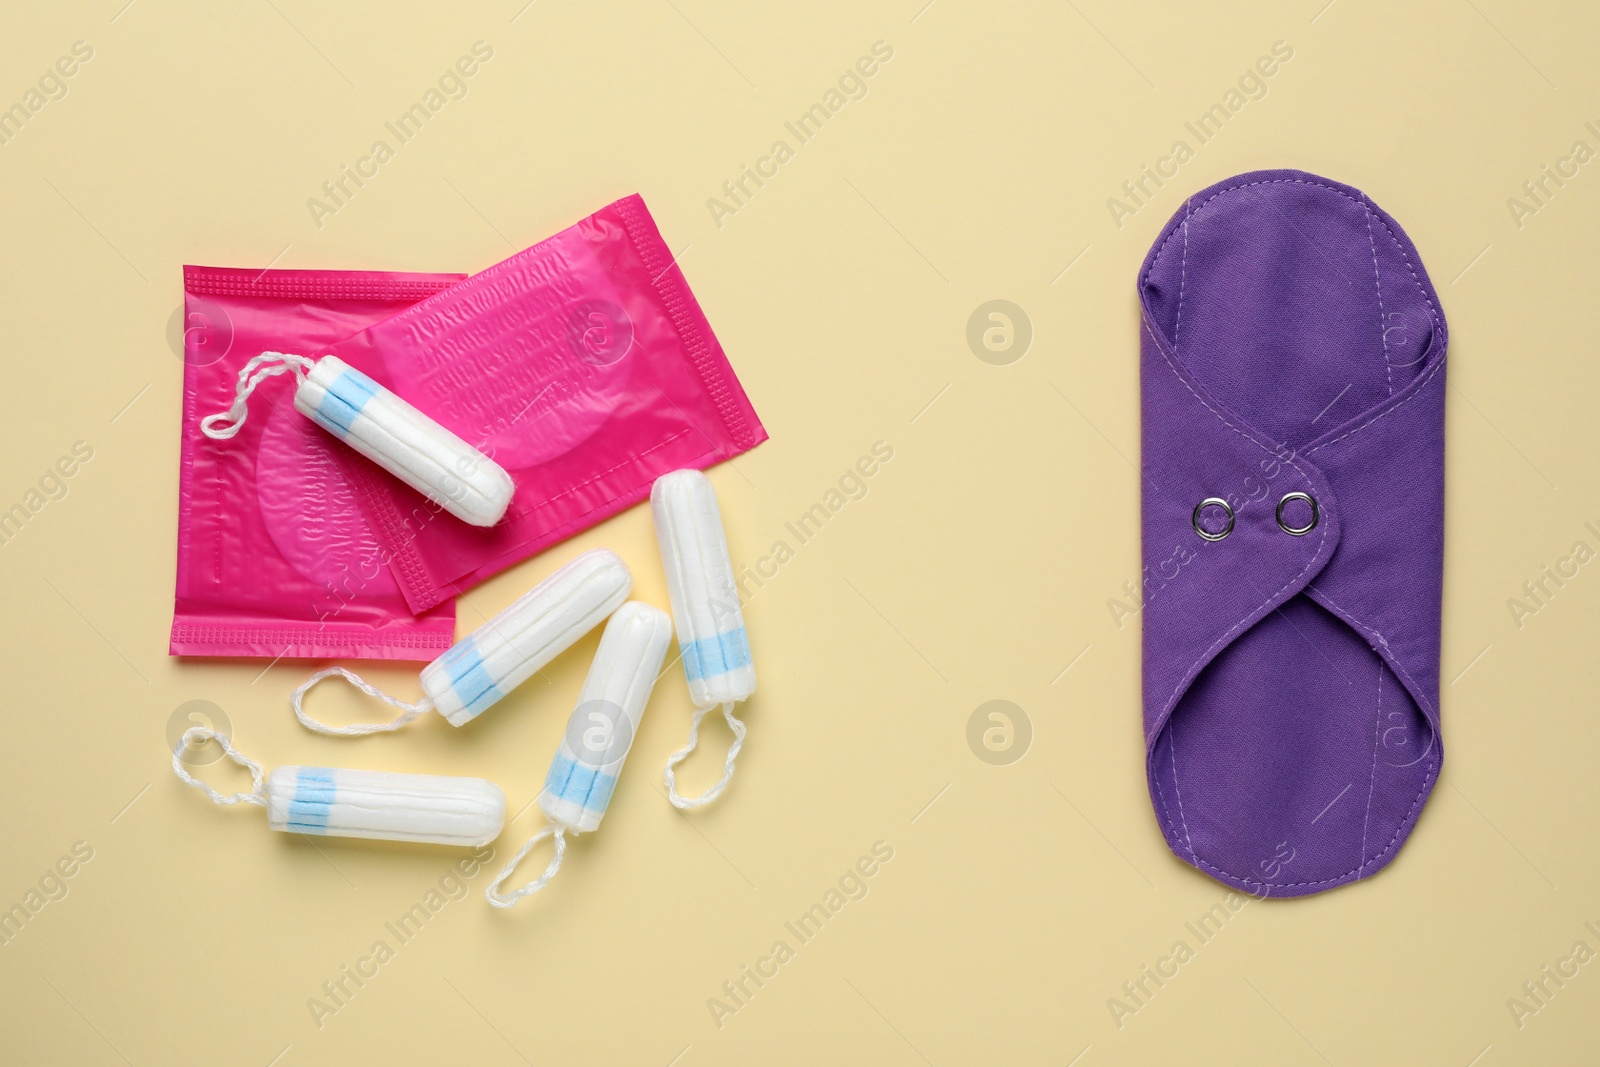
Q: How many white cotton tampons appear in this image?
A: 5